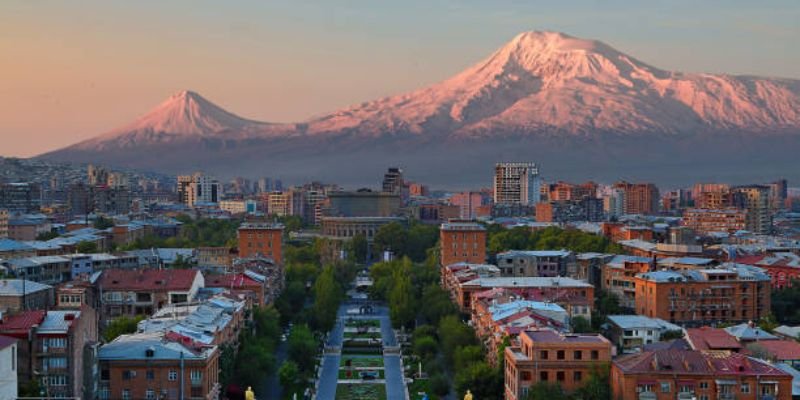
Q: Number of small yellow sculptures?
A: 2